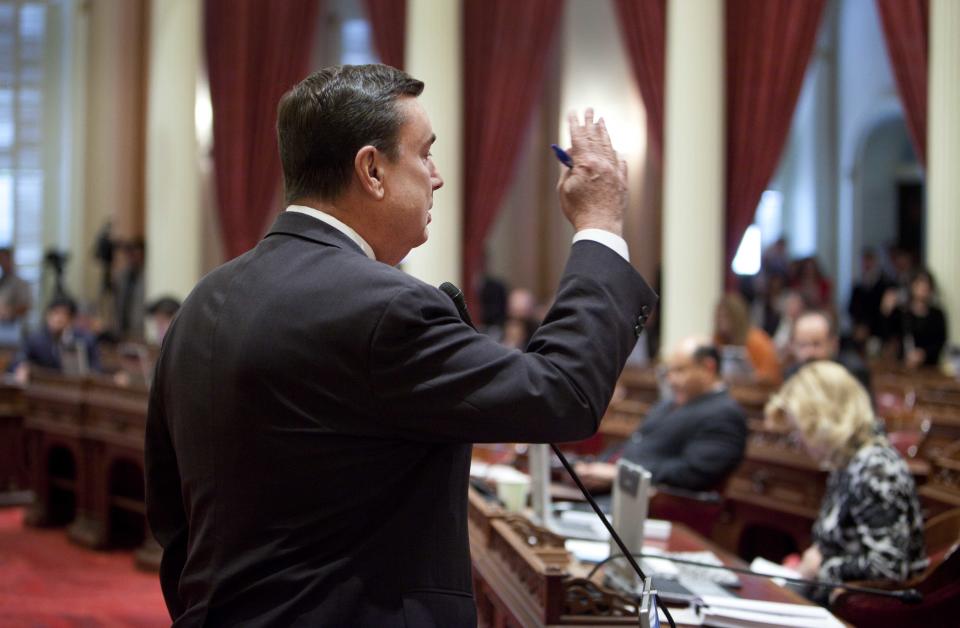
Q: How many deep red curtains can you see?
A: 6